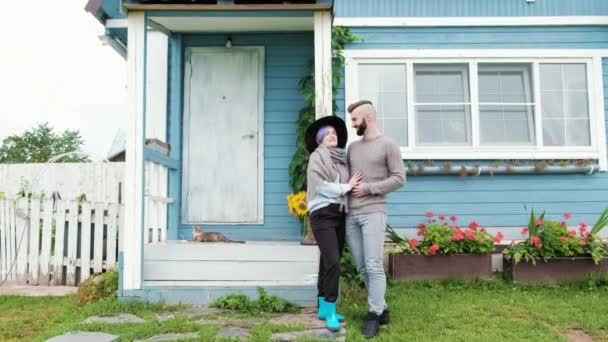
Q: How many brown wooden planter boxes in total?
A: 2